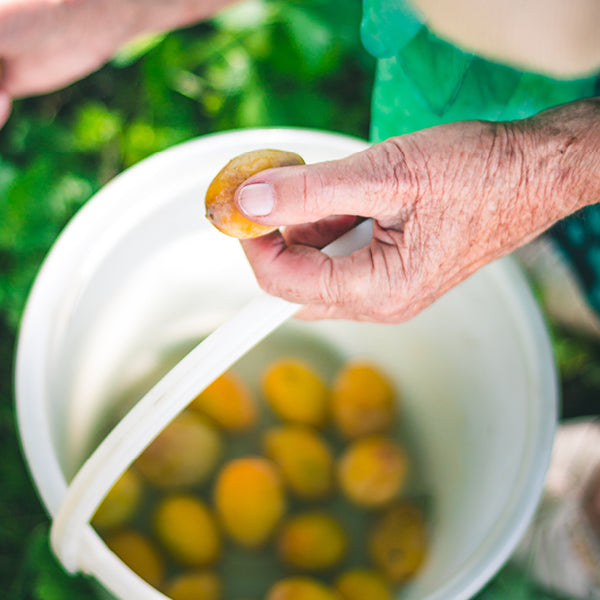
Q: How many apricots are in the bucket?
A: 15